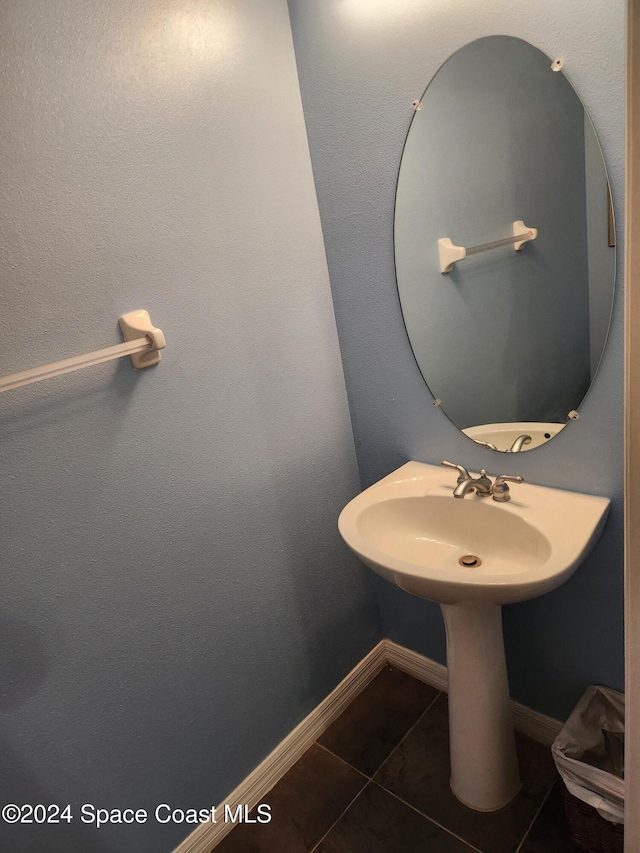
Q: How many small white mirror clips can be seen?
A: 4